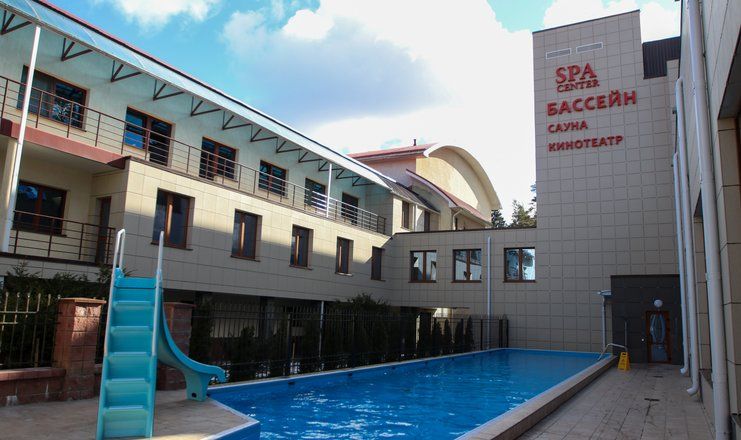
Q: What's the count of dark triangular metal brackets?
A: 12